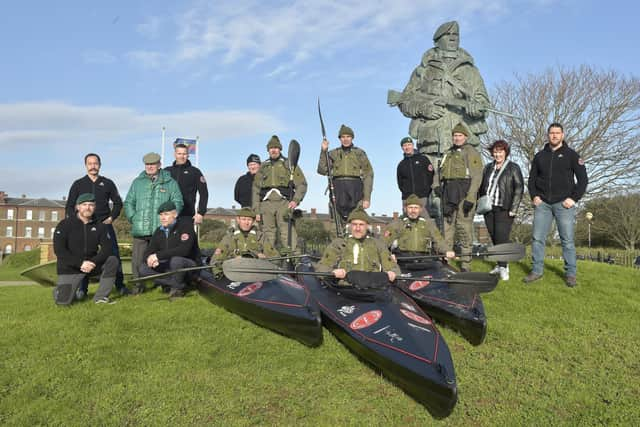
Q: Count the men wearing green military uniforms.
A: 6